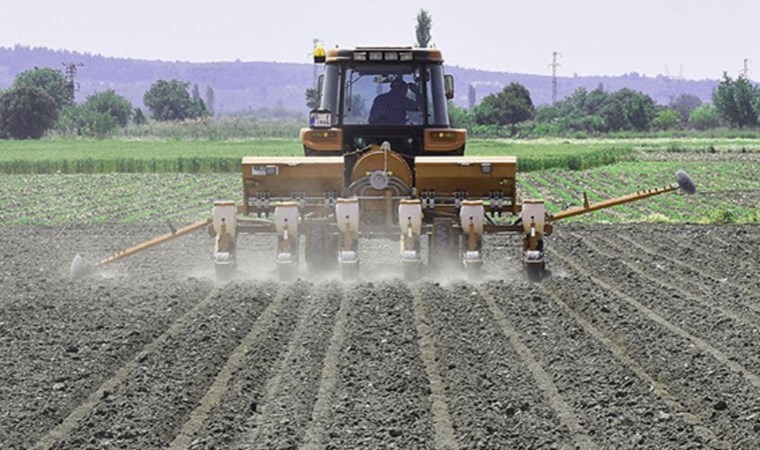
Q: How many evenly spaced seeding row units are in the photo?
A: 6